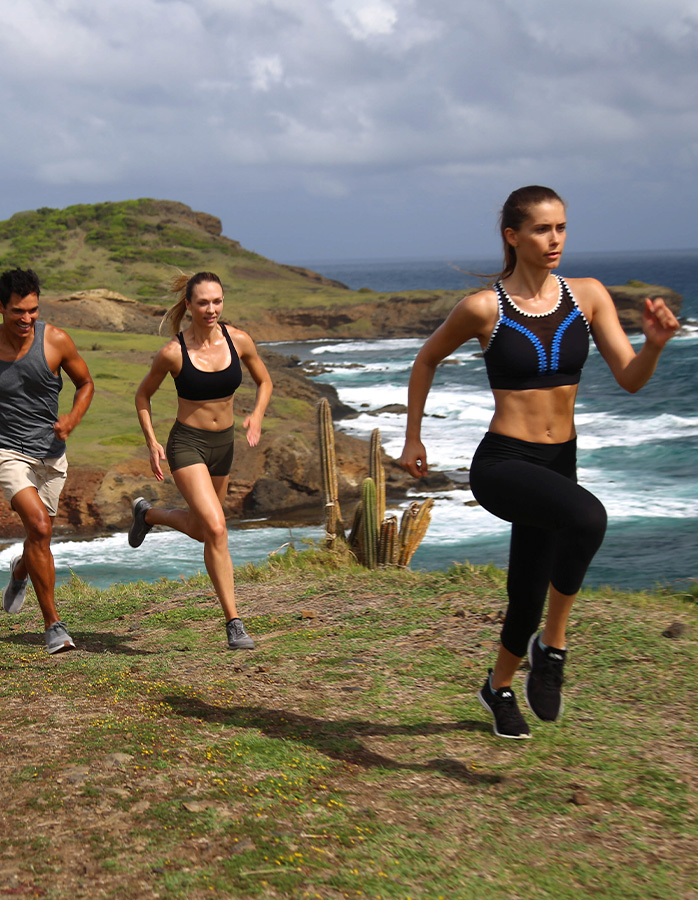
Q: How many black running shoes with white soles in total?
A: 2